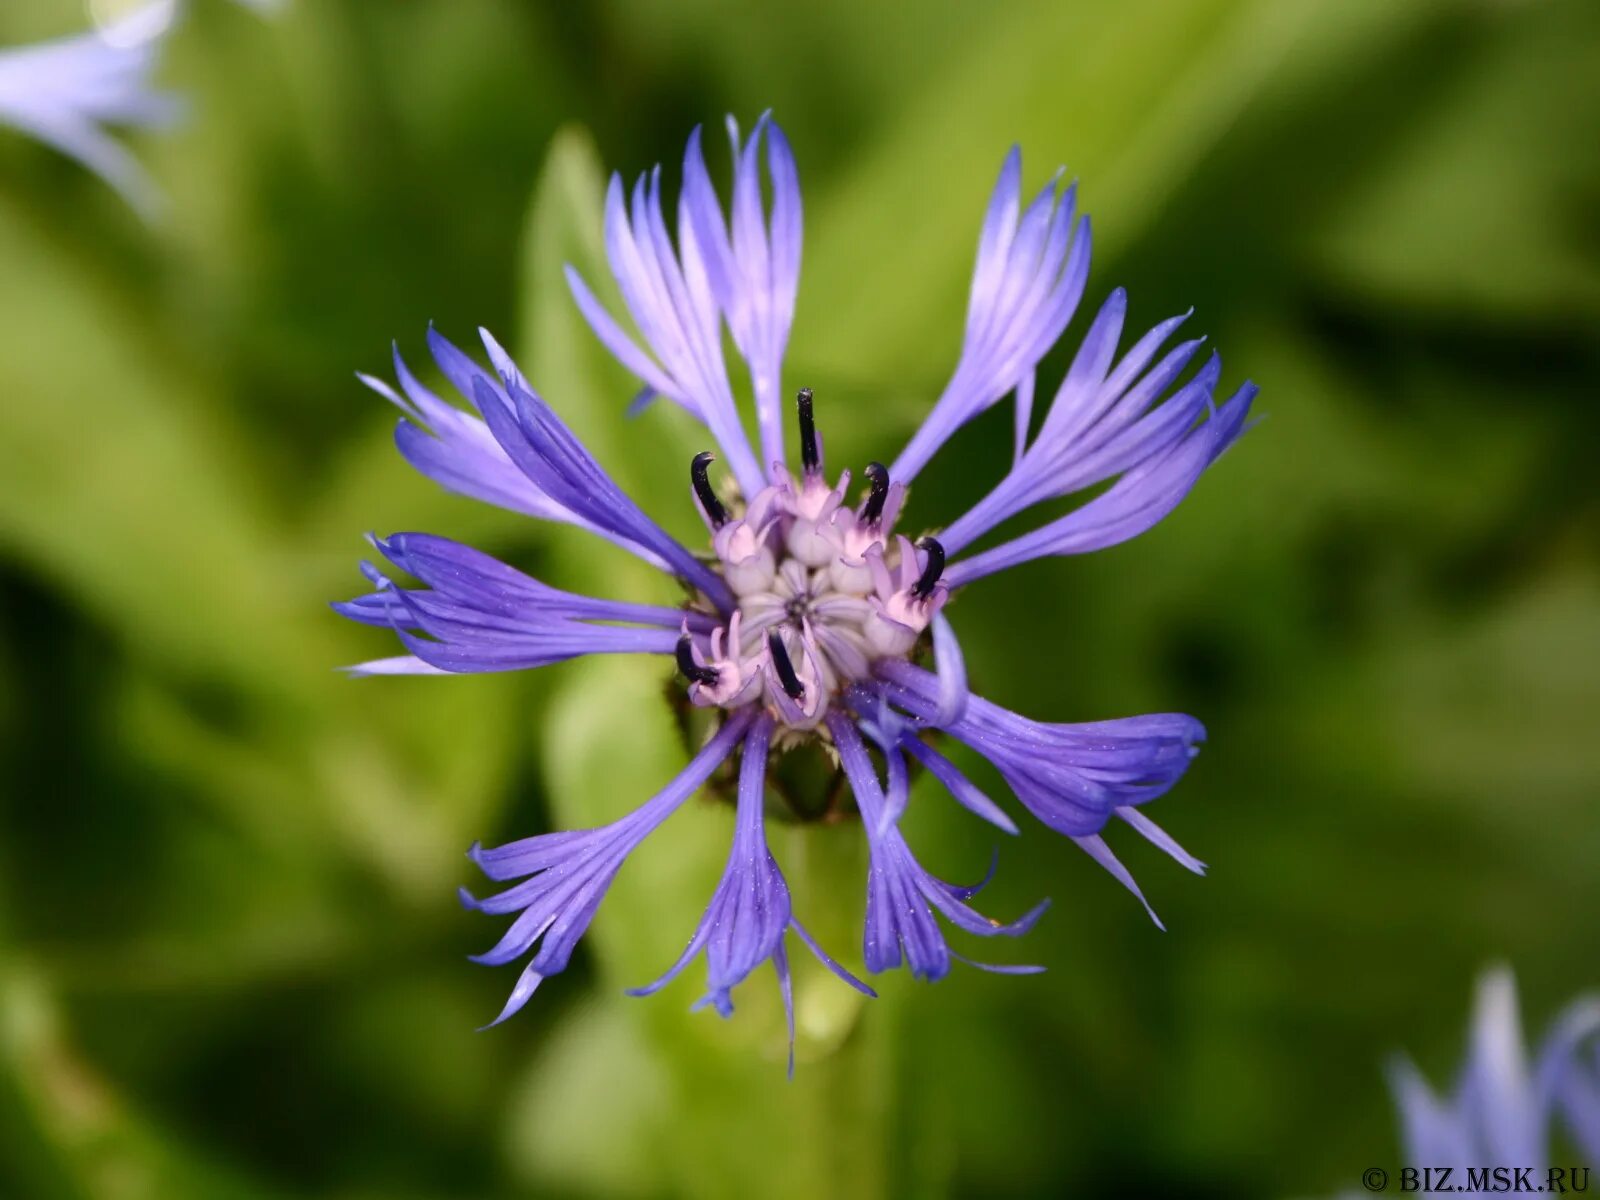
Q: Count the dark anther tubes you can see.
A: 6